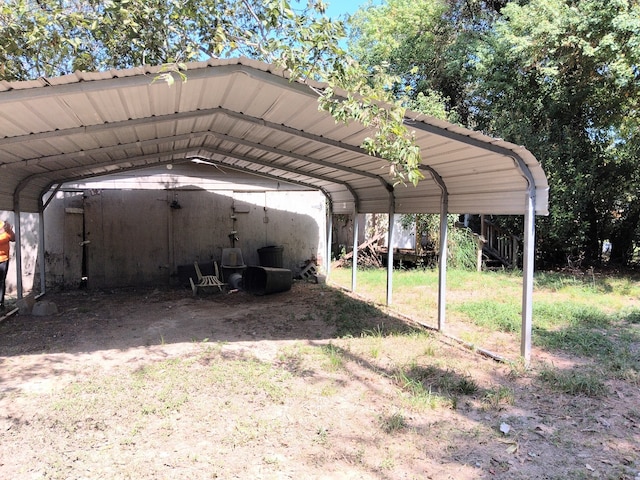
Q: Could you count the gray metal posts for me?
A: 7